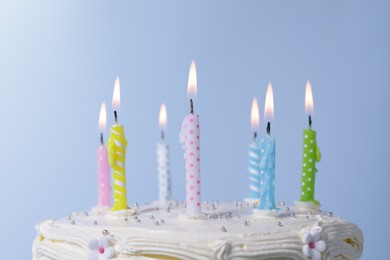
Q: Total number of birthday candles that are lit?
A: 7